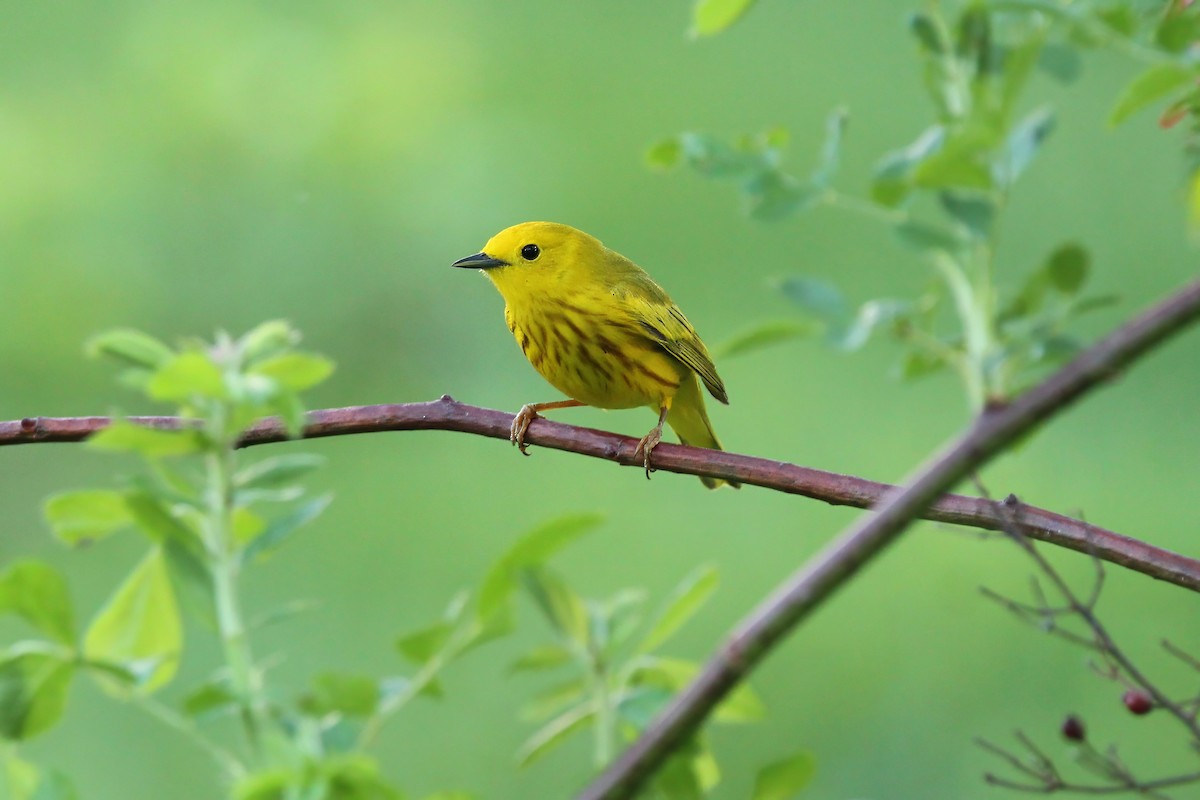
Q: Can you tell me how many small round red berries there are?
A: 2